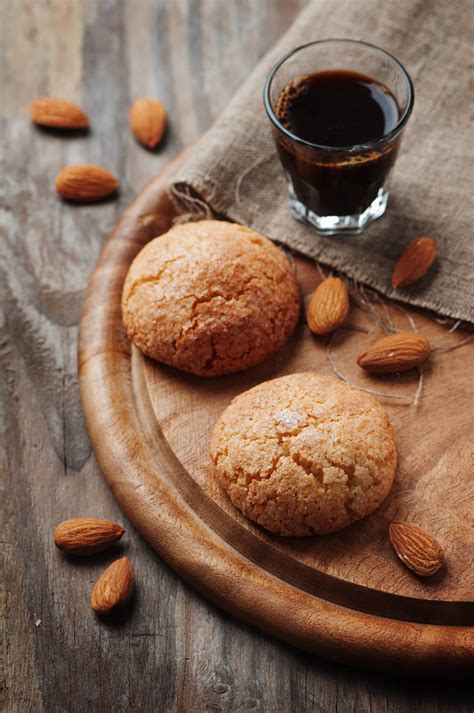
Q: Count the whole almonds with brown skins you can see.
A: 9